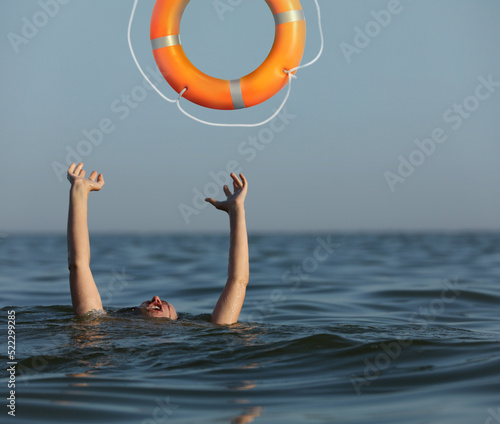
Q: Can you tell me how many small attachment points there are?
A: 2